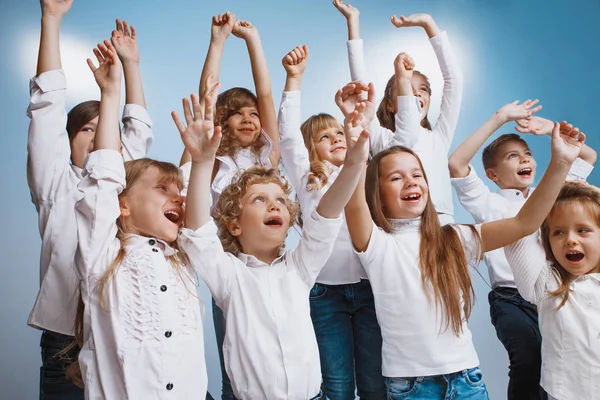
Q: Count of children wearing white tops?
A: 9